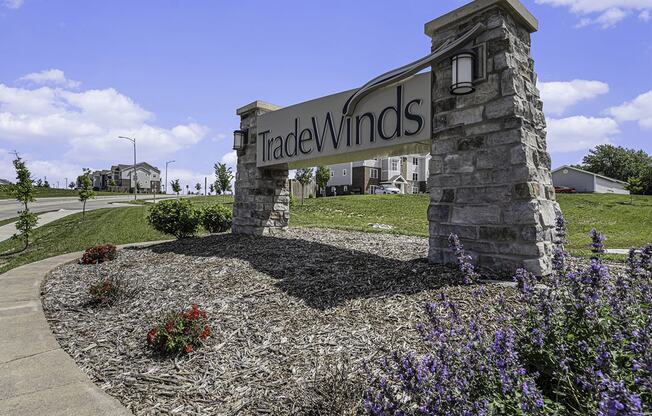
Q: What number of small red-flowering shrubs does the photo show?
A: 3